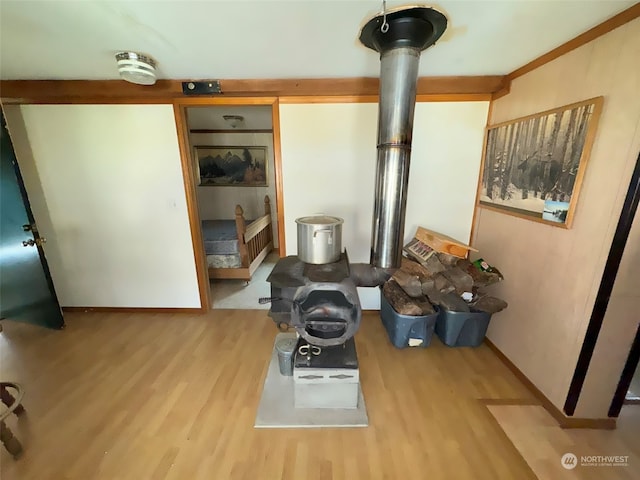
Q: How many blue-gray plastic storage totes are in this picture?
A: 2